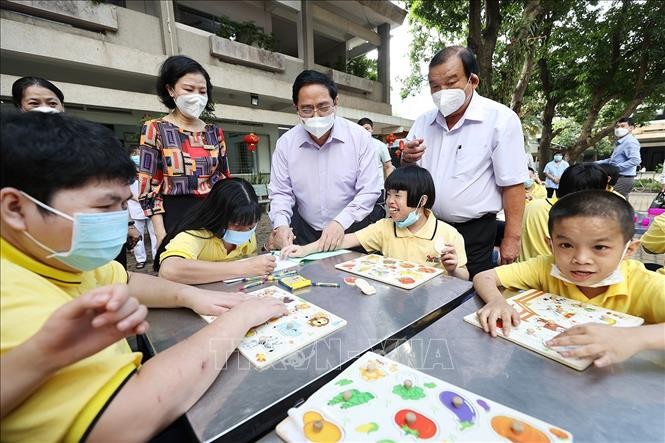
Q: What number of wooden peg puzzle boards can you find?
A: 4